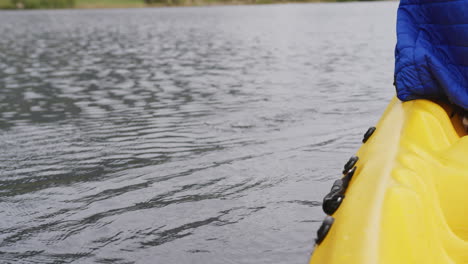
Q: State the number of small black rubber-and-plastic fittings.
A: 4